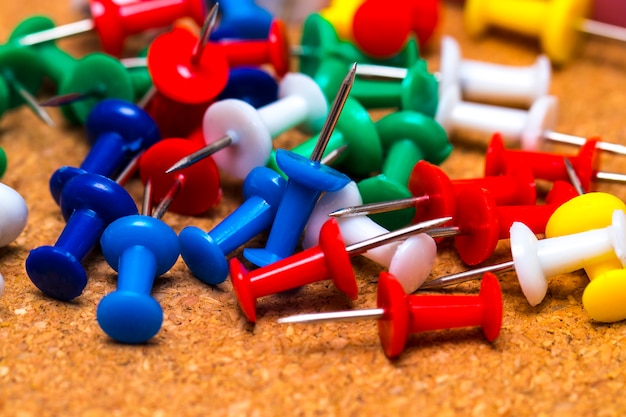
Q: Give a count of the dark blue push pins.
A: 3